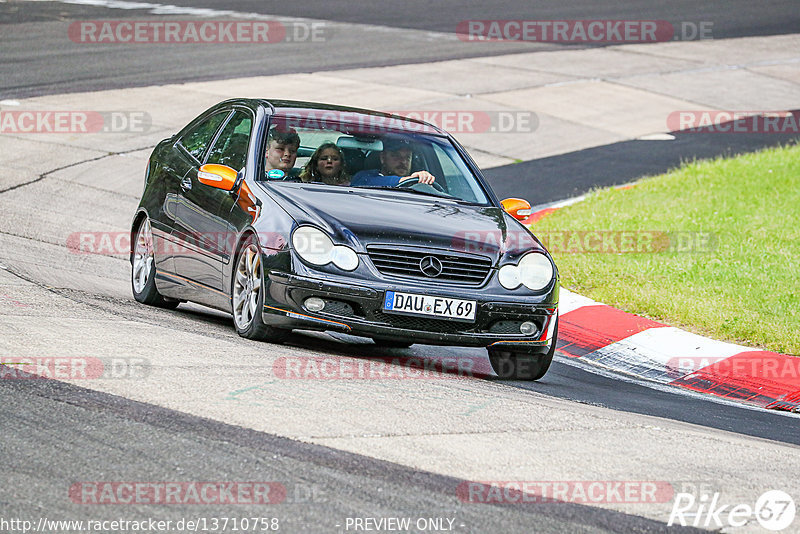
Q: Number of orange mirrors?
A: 2